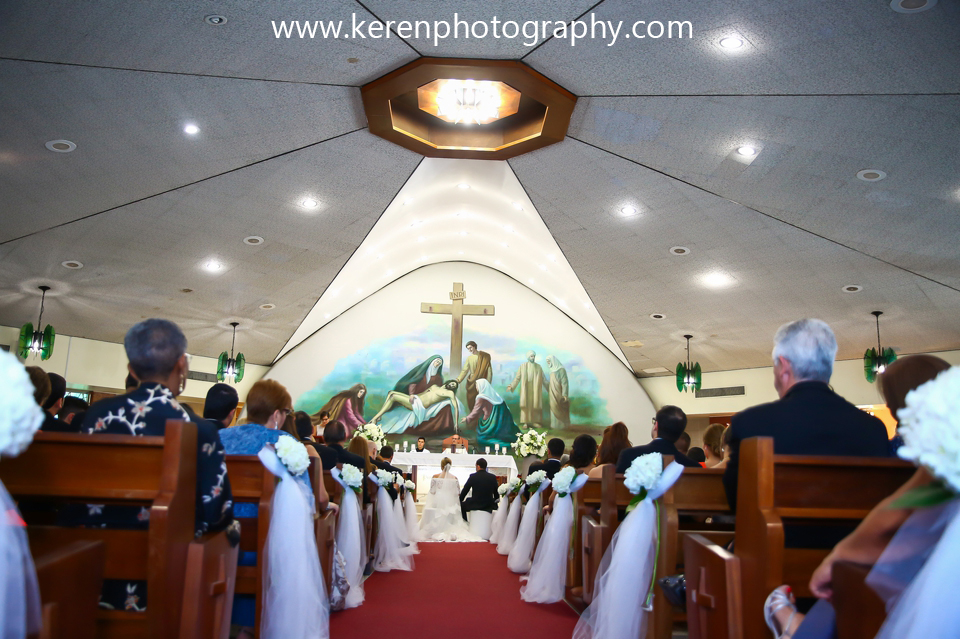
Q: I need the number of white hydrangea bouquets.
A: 12